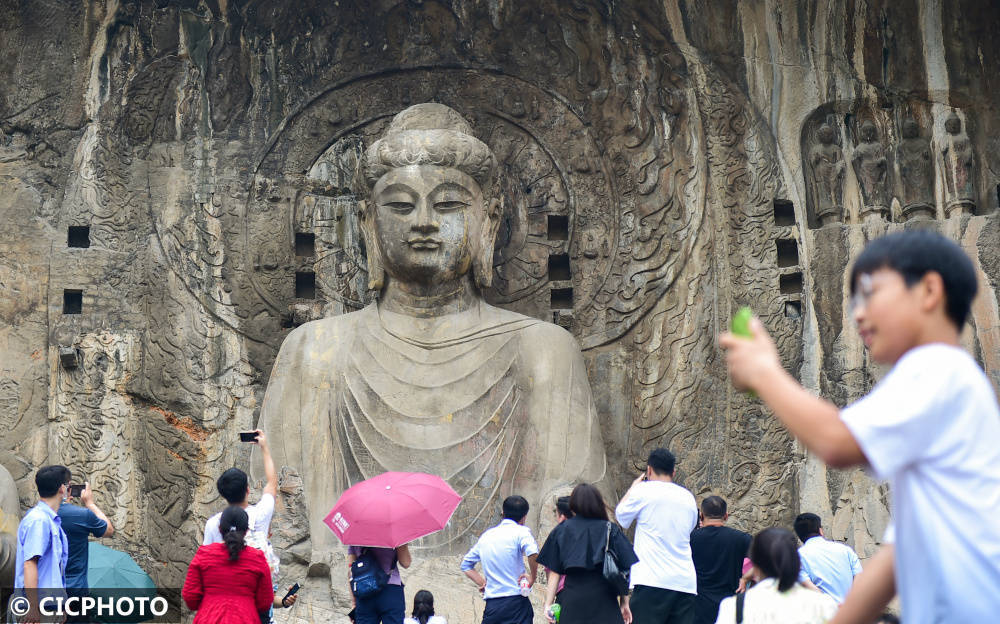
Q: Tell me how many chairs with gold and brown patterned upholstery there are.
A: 0